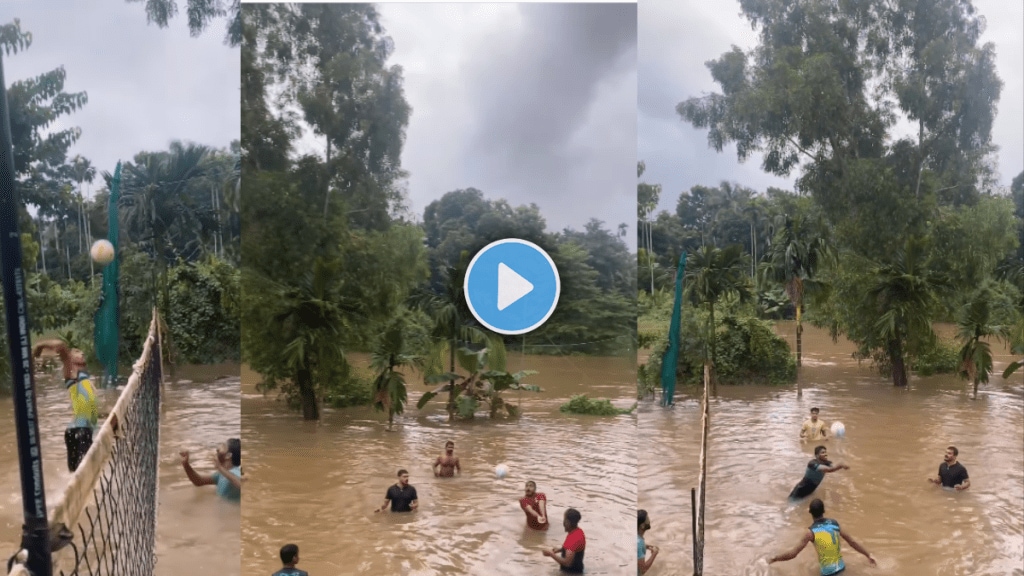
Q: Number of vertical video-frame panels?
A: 3